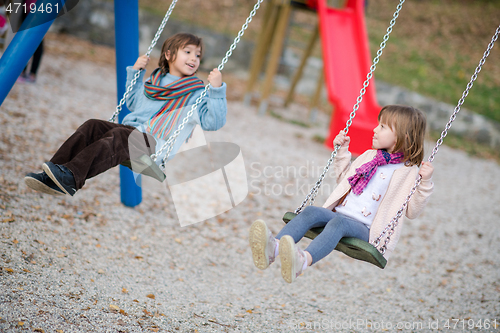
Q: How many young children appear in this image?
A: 2